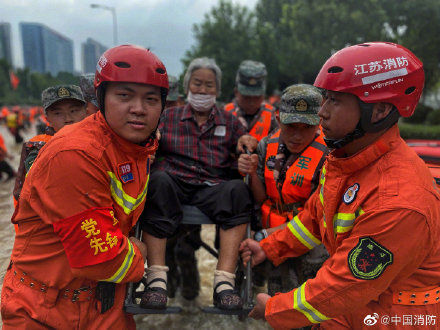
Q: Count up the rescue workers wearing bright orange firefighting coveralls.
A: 2